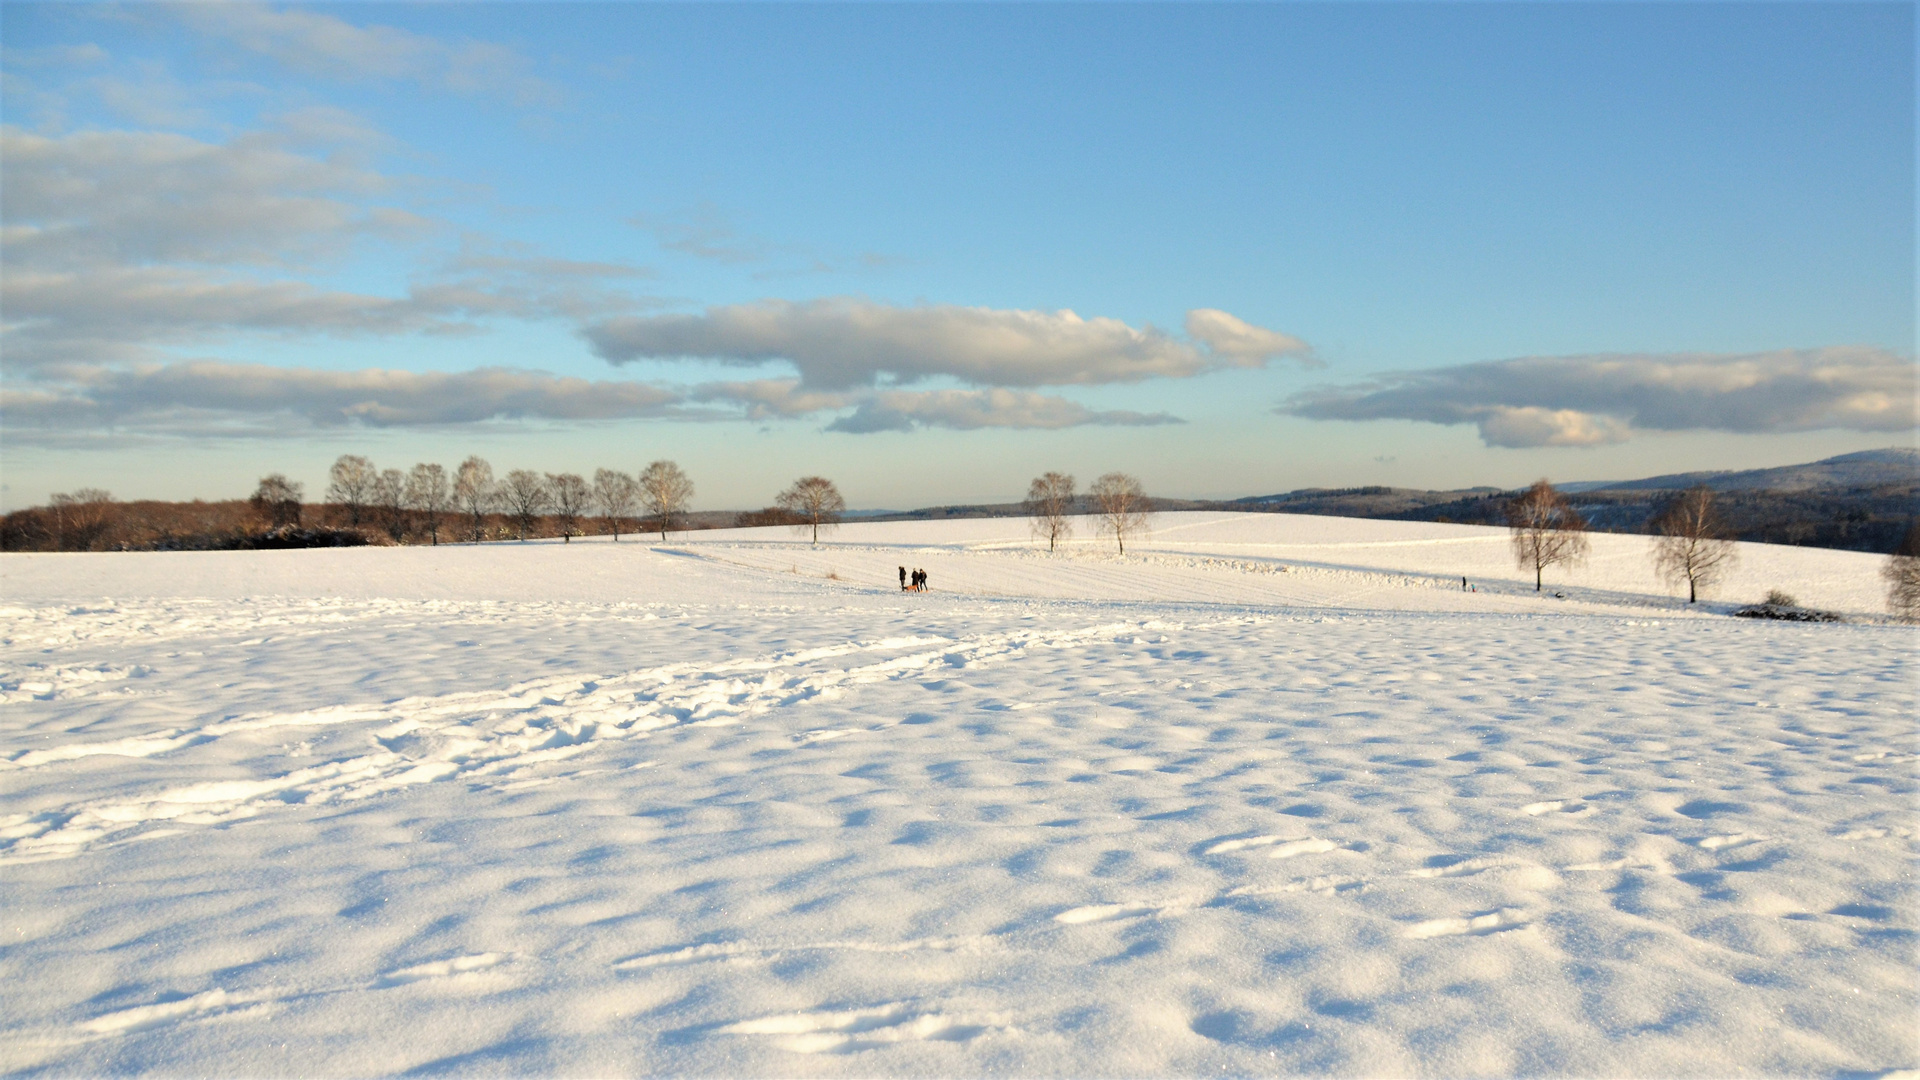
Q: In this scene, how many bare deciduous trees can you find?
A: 15